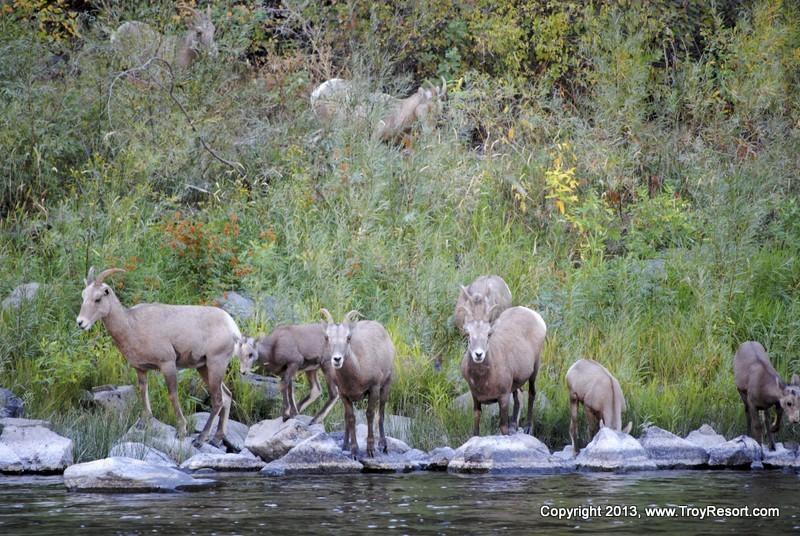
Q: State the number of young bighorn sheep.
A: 3